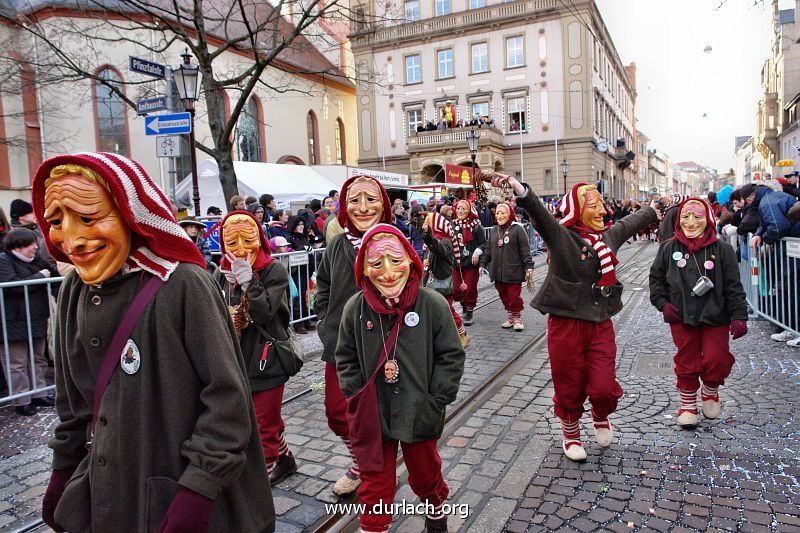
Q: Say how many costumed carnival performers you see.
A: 9